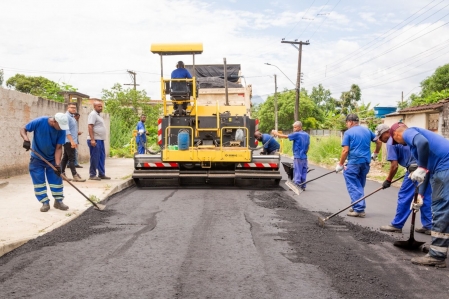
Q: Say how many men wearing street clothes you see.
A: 3